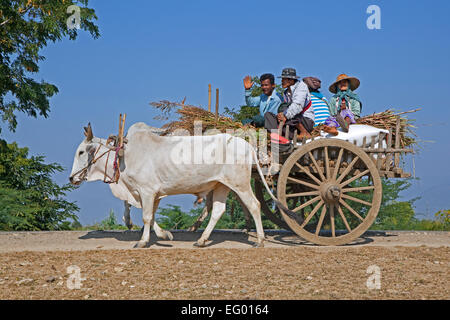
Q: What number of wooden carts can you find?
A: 1